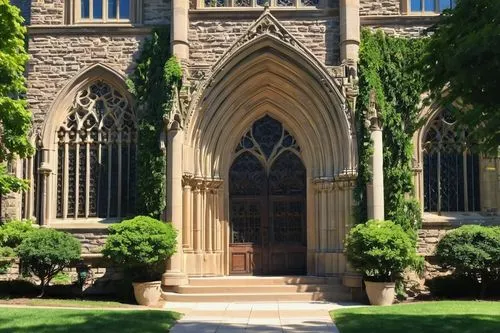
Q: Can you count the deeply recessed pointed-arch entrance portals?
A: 1